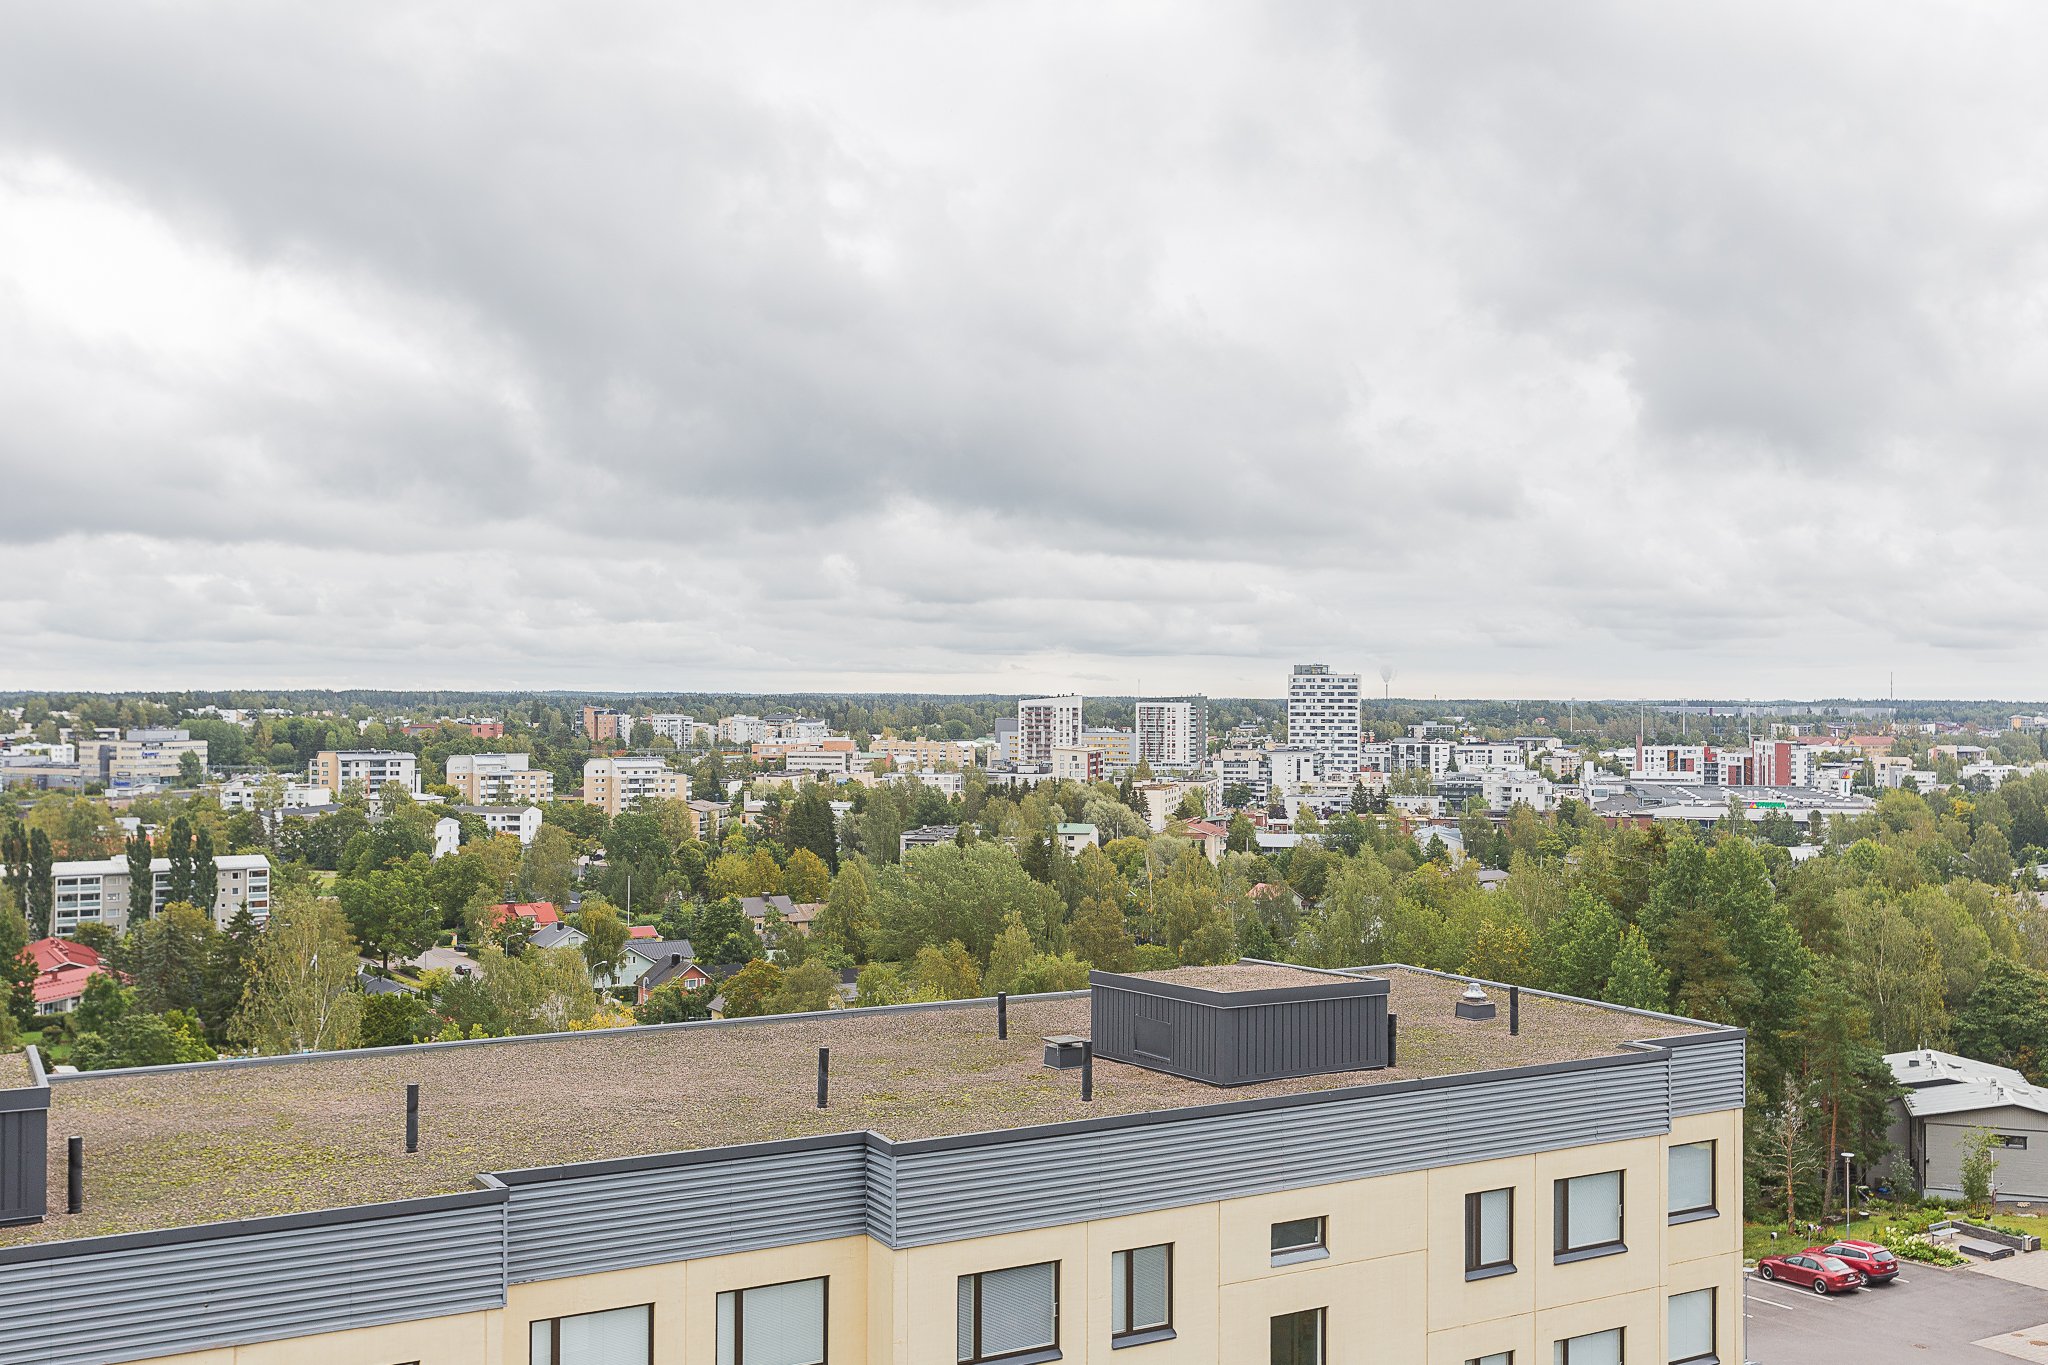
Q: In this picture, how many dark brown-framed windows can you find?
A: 13